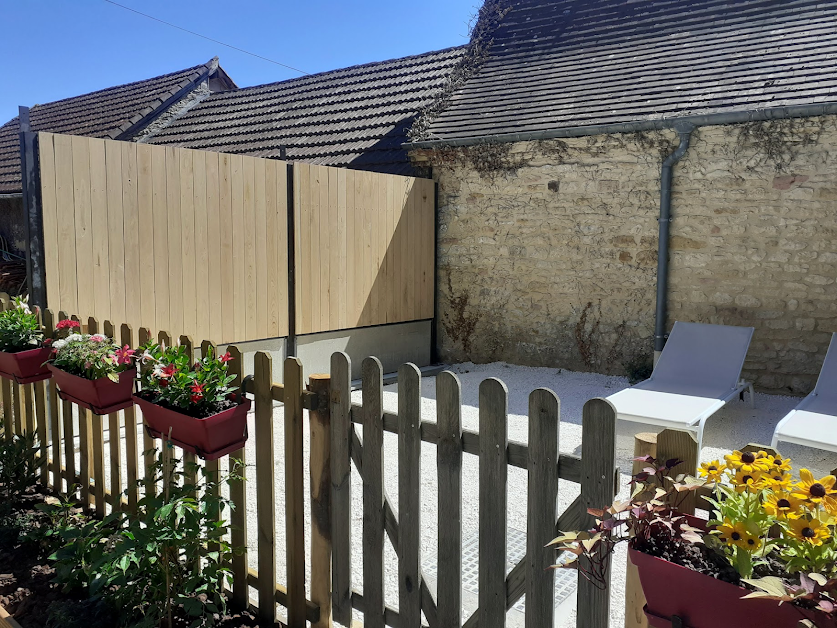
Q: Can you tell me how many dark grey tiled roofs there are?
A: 3